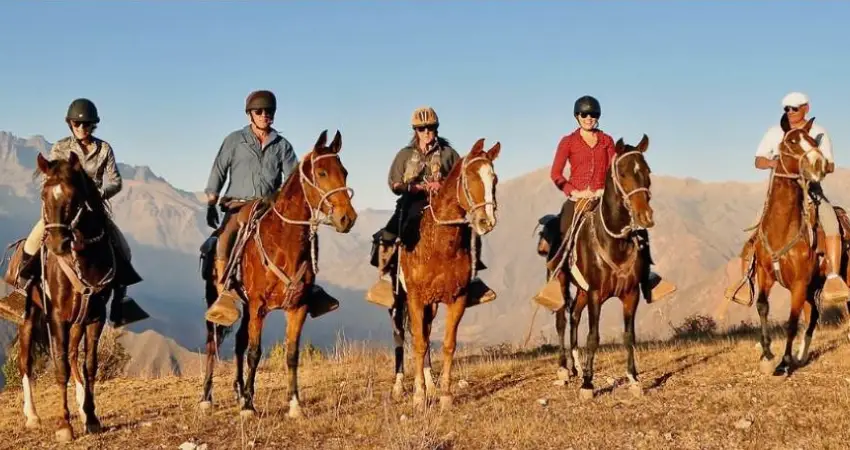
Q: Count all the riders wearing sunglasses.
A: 5